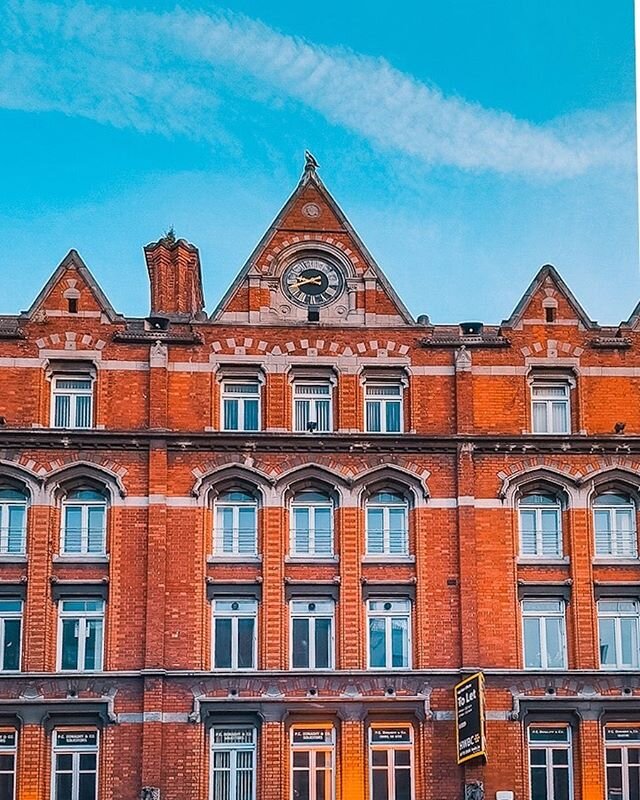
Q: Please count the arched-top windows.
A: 7